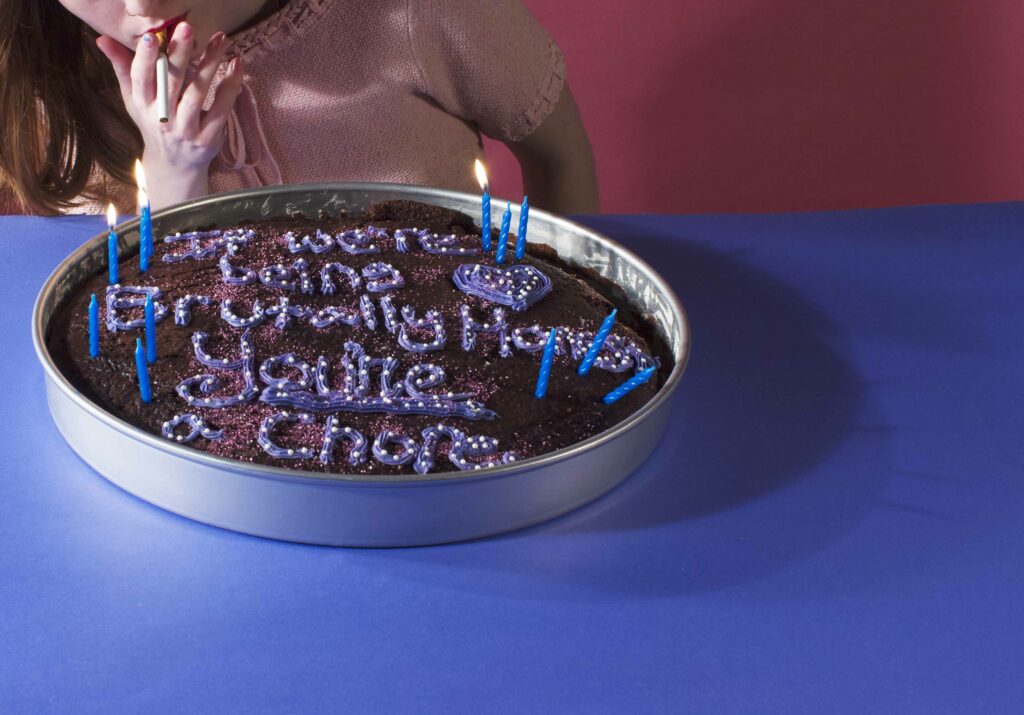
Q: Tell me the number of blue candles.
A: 12